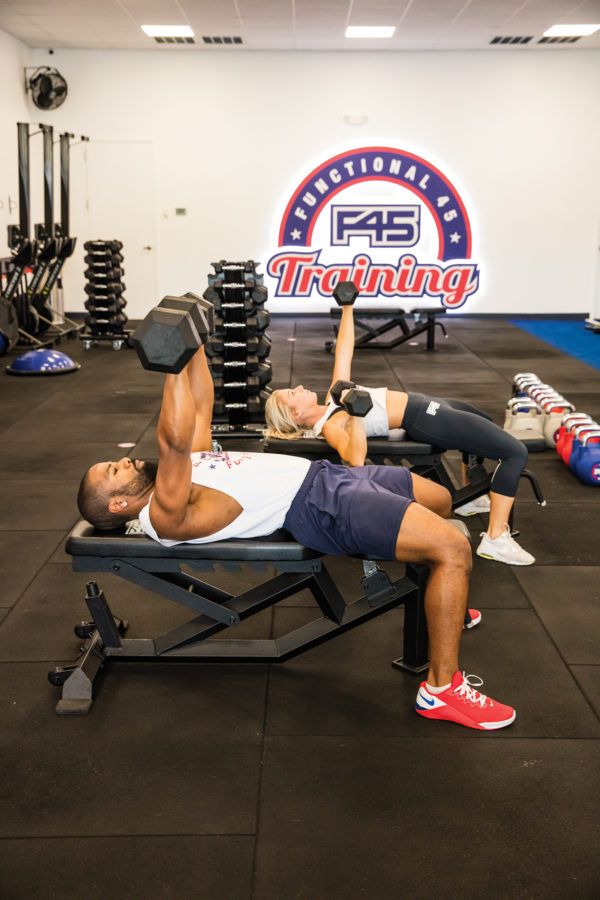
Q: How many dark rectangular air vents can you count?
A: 4